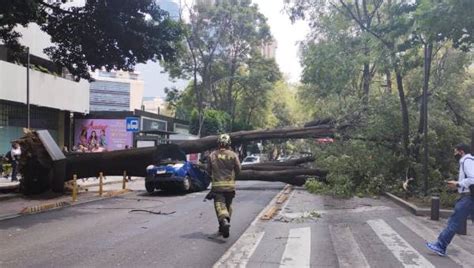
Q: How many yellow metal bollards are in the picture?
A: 3